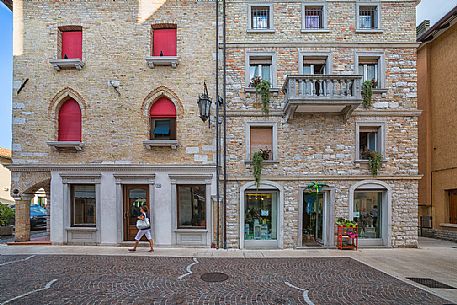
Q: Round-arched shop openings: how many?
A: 2